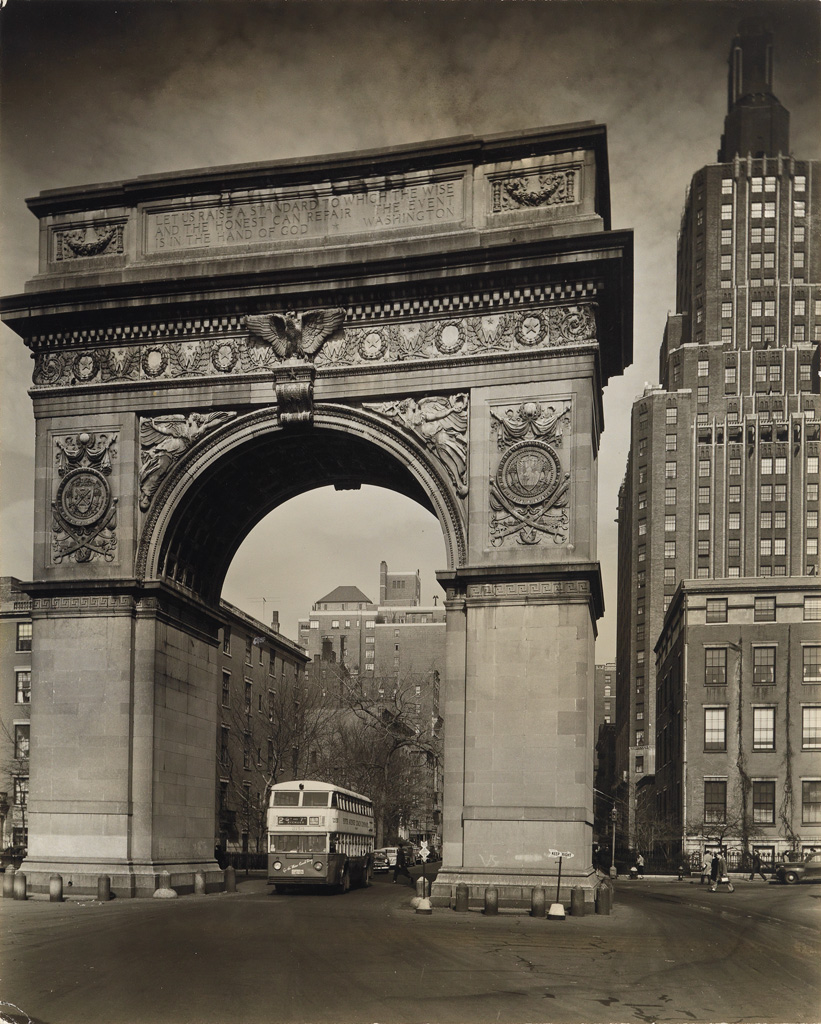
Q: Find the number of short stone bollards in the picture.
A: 14